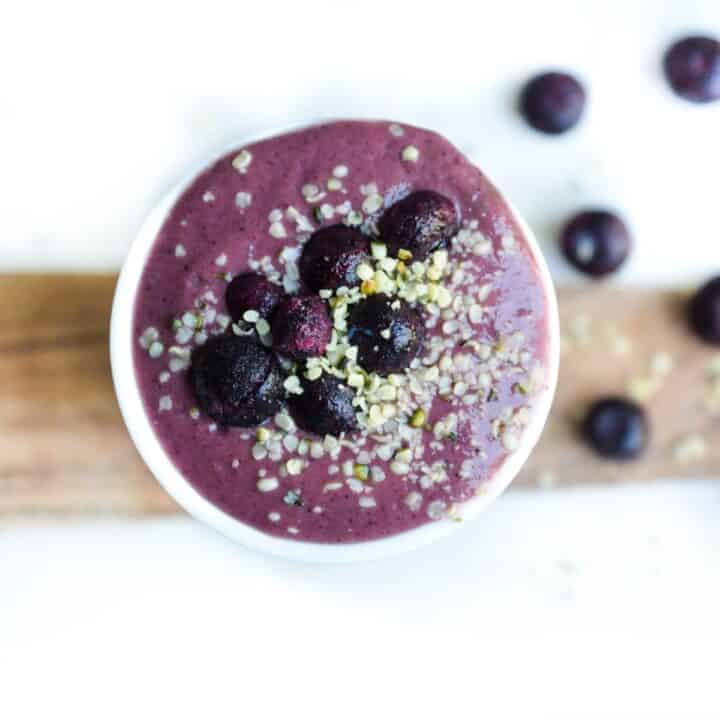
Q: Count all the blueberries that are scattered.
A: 5